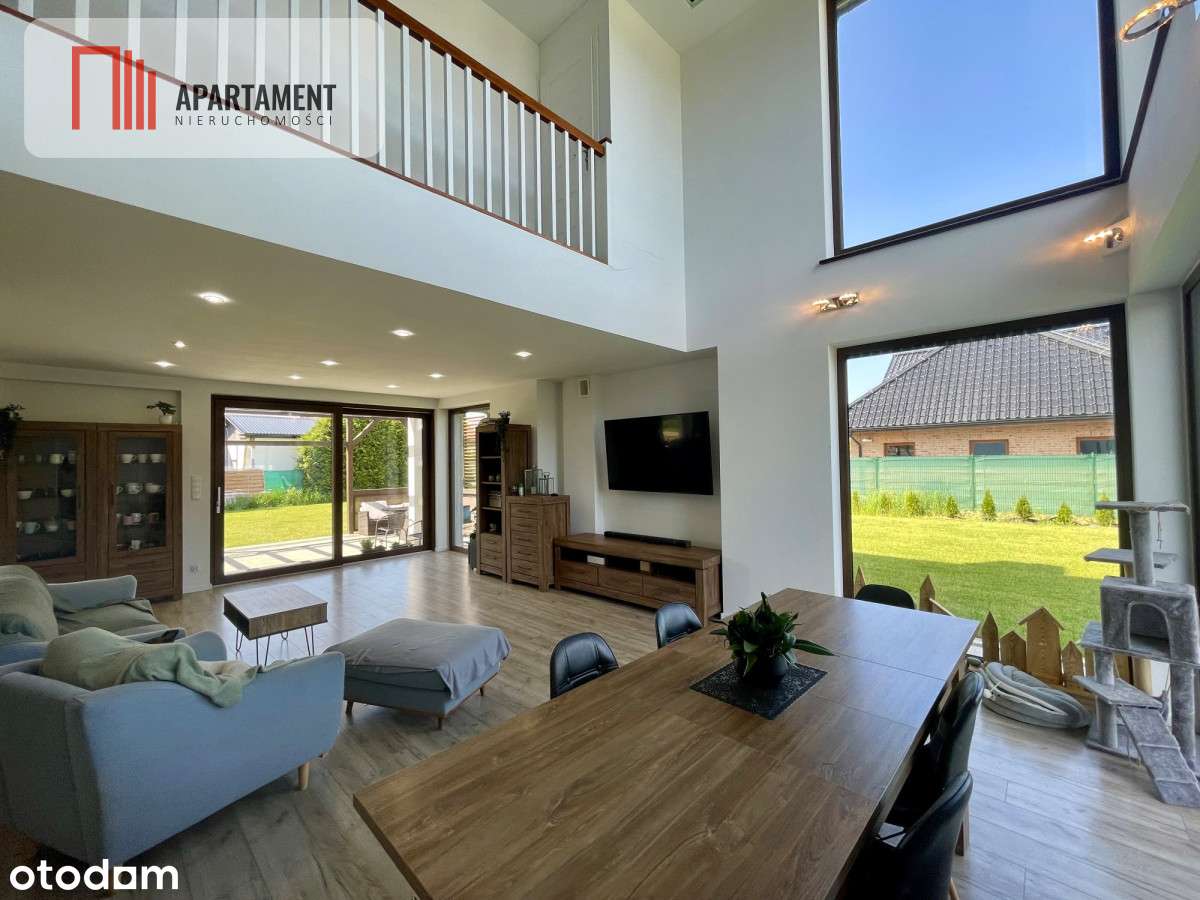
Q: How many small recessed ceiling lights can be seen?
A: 9